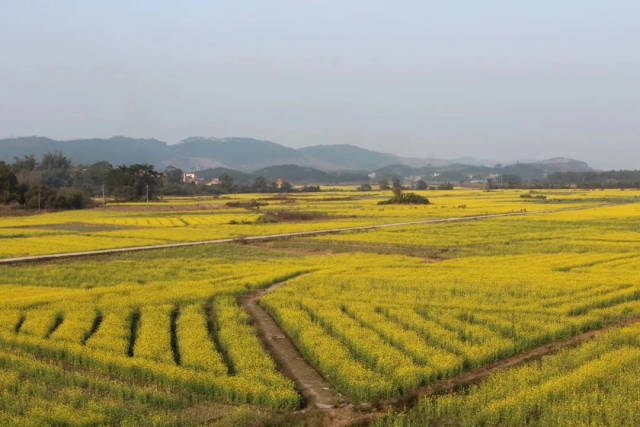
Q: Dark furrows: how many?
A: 6